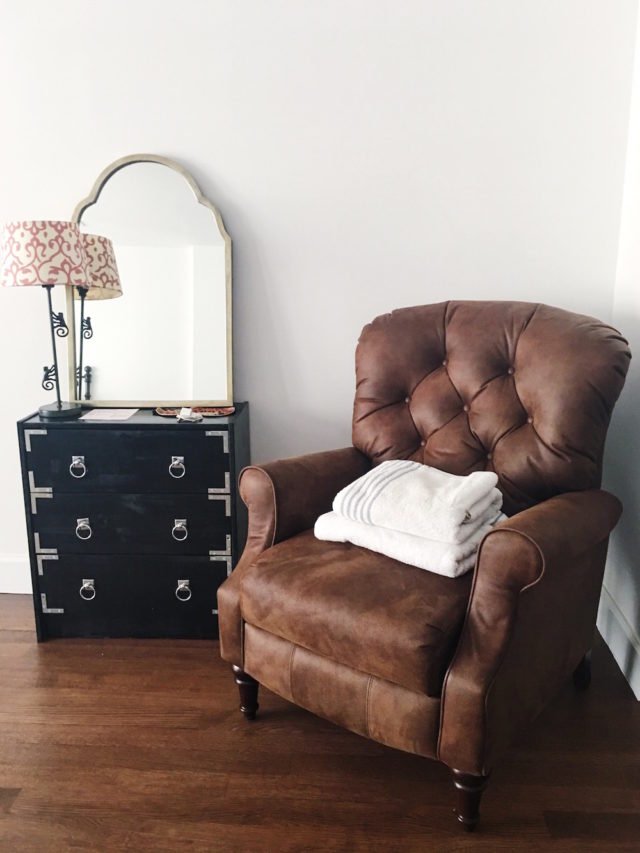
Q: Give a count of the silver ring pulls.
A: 6